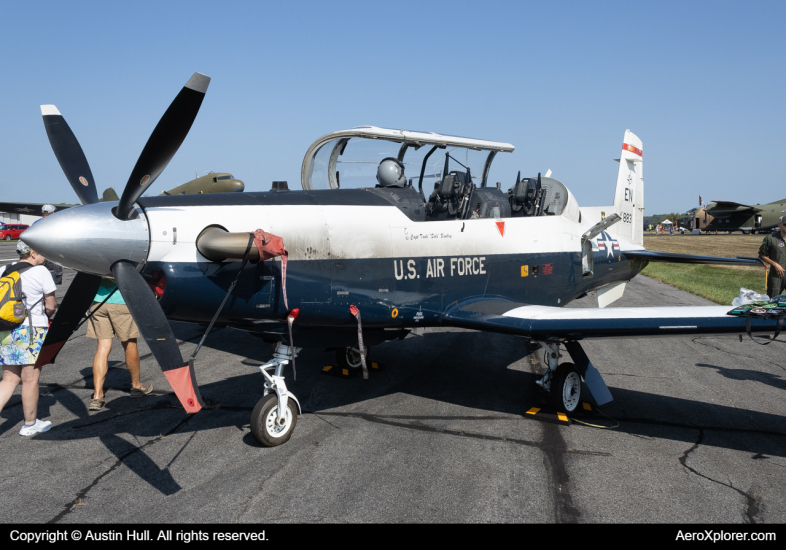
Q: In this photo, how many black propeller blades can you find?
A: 4